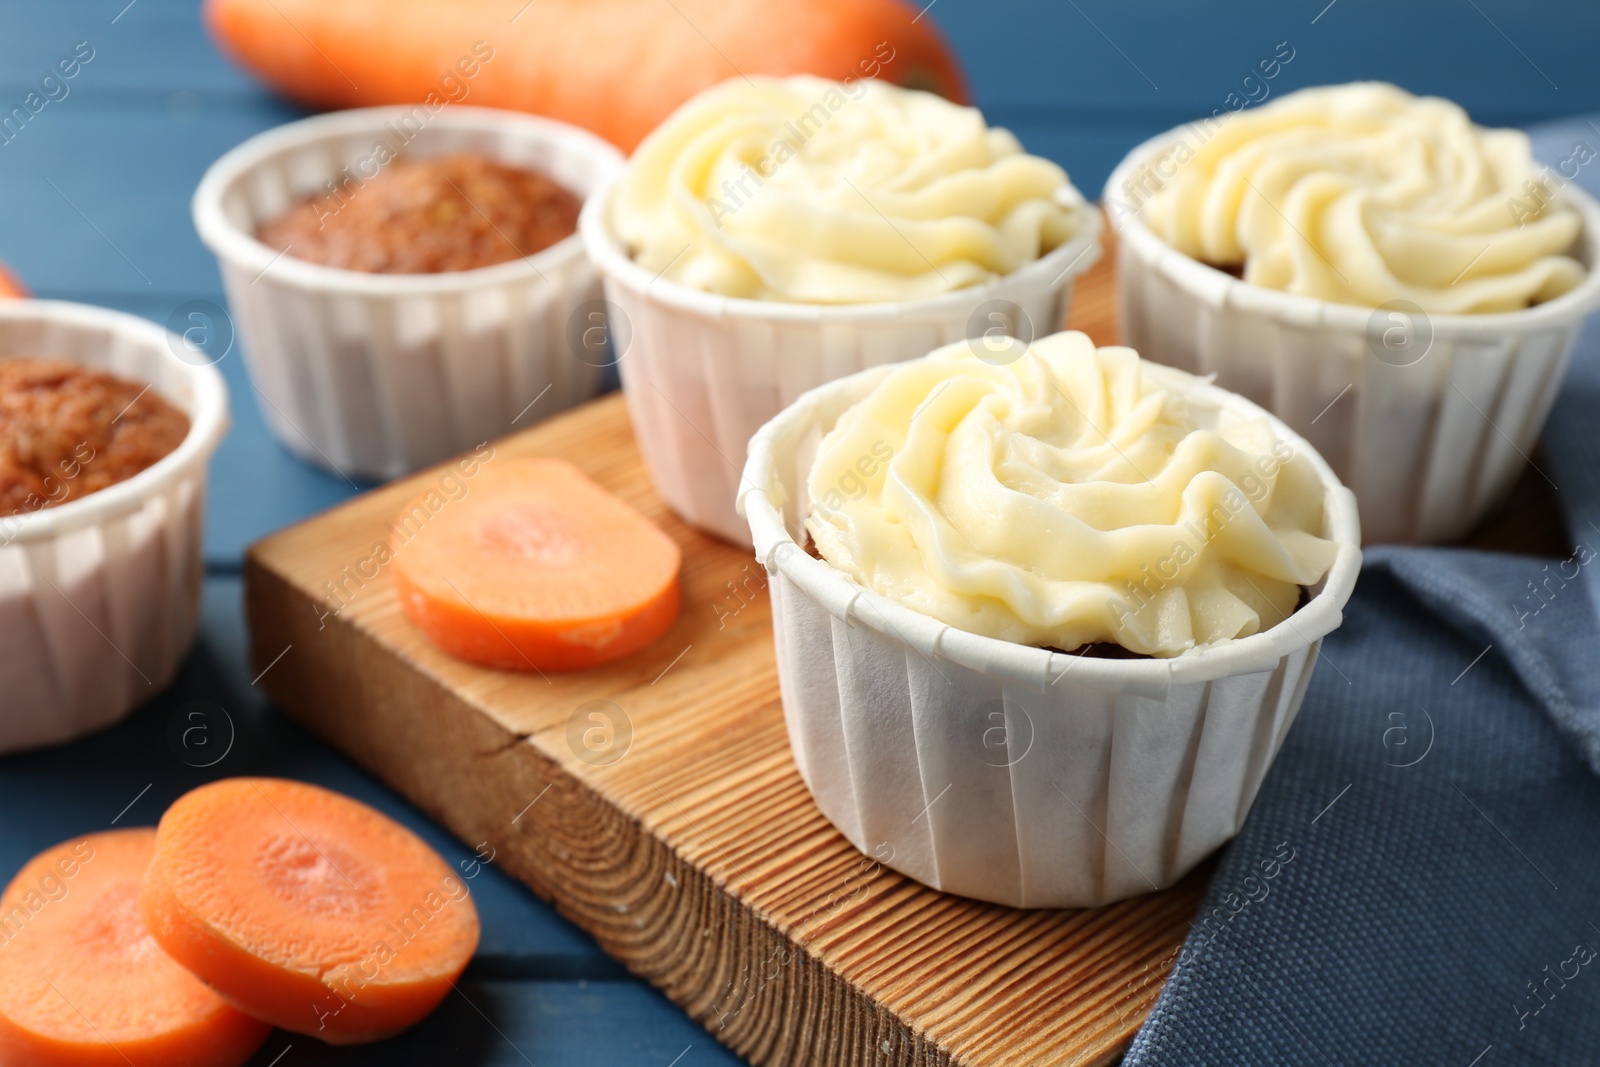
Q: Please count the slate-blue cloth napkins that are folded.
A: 1